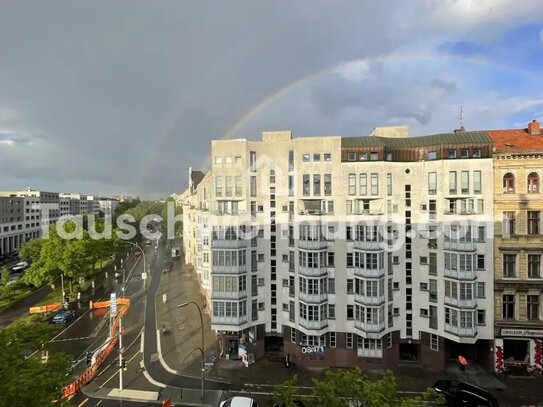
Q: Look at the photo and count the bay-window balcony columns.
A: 4